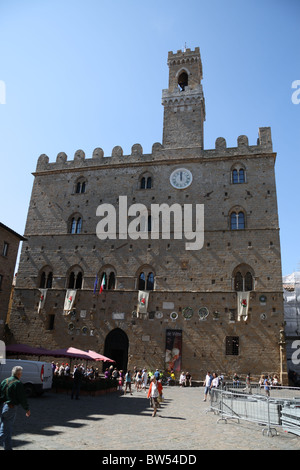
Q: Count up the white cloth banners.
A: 4